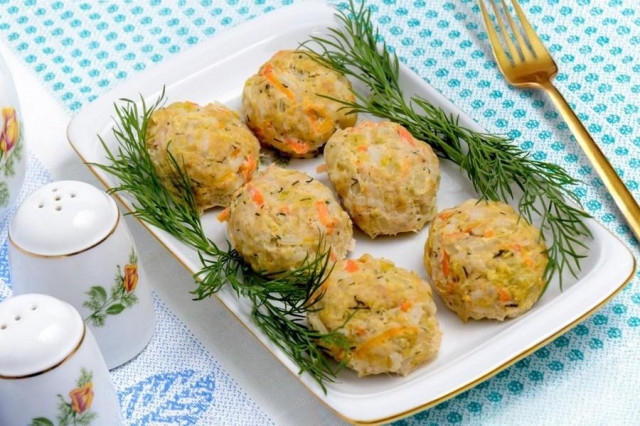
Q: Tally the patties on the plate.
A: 6